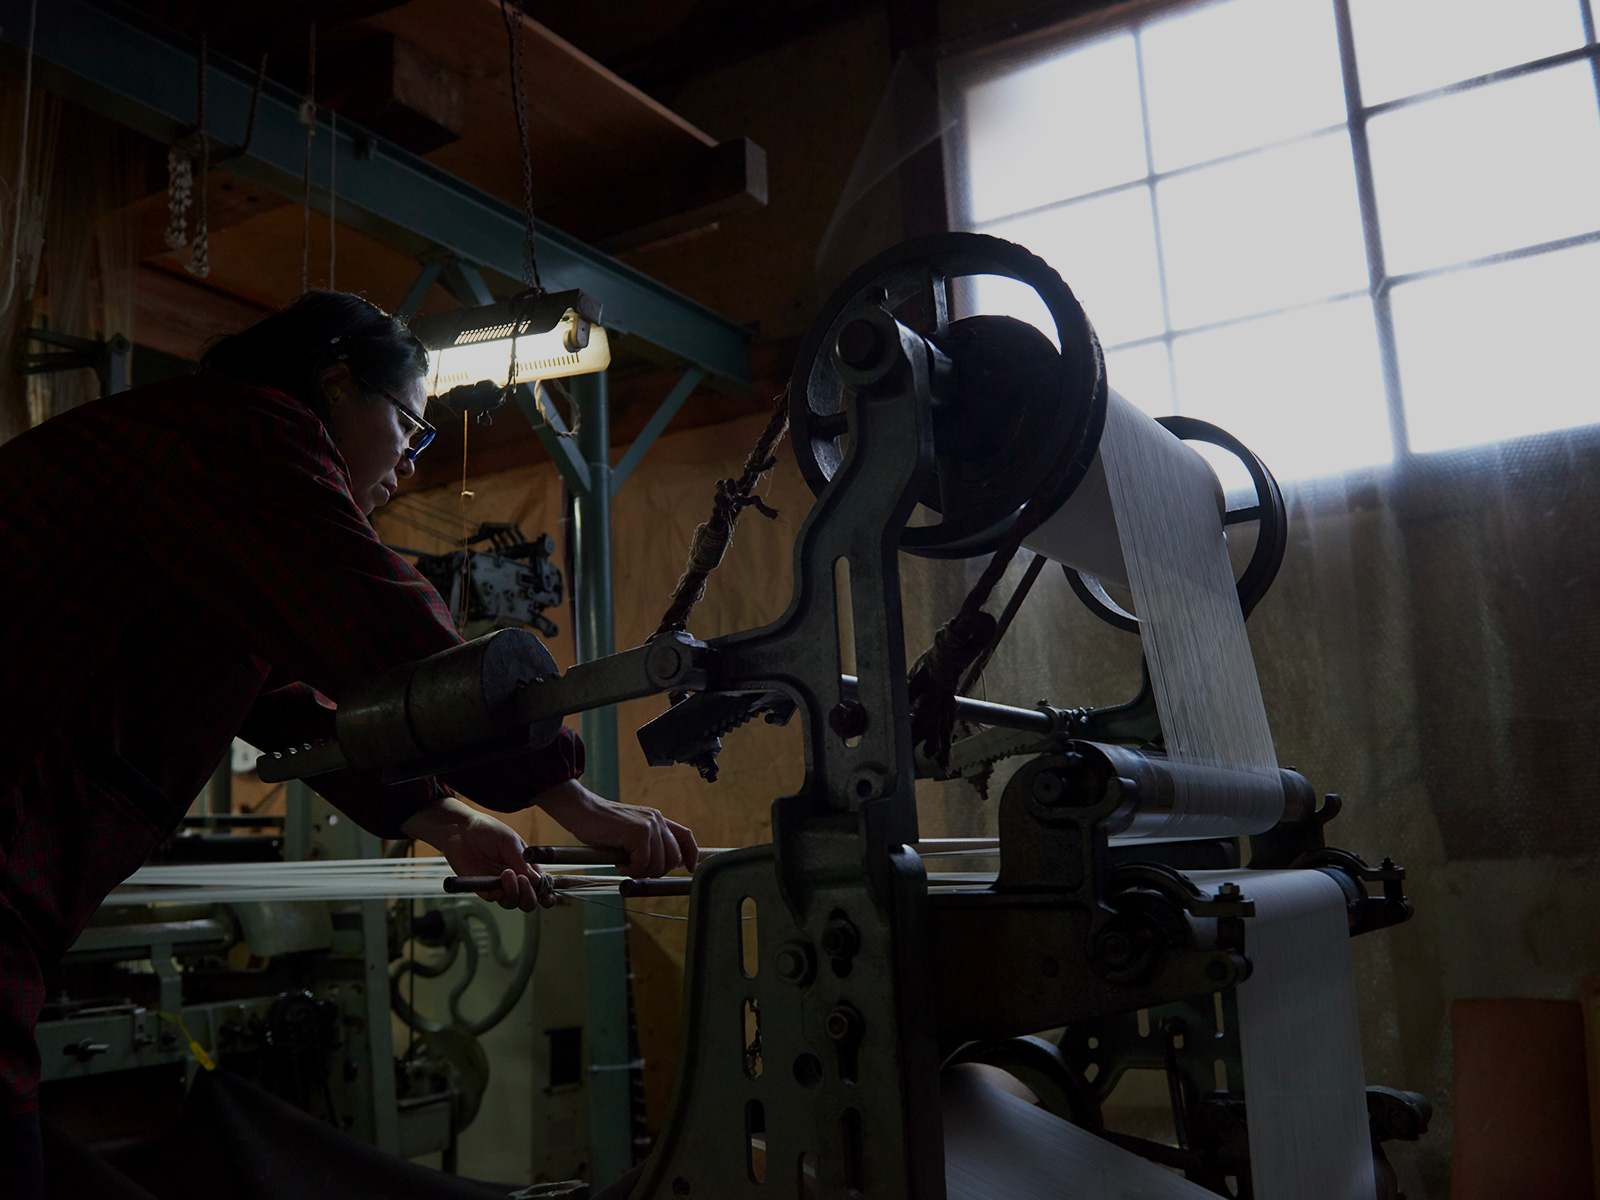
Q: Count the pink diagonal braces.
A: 0